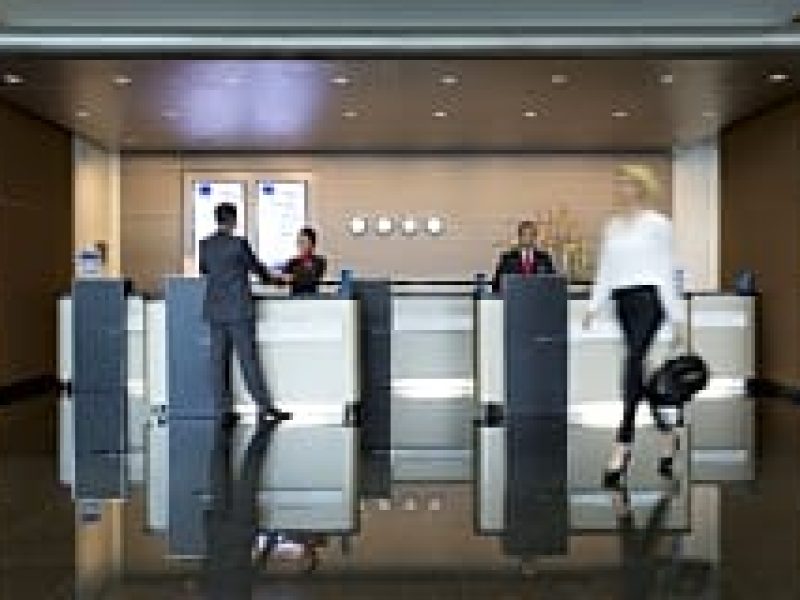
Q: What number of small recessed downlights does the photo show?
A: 15